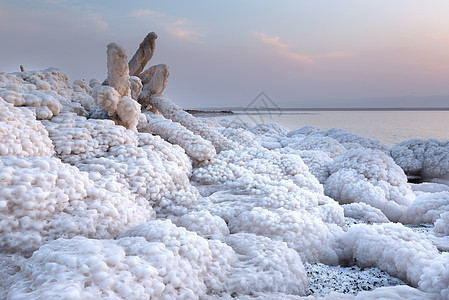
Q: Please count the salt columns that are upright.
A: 3